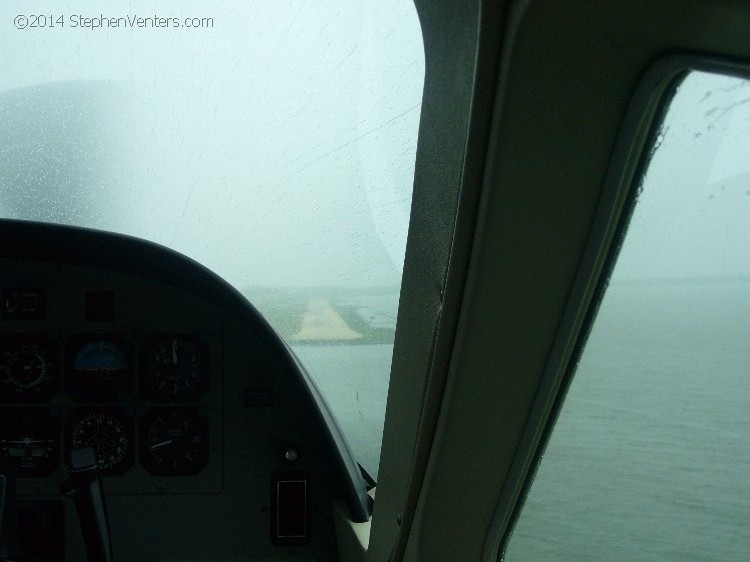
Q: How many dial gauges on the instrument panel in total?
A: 6